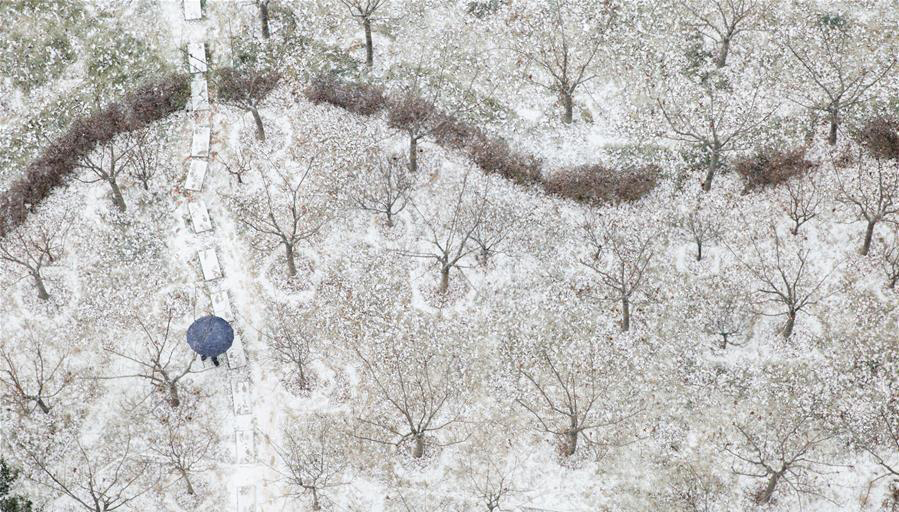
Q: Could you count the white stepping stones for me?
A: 12